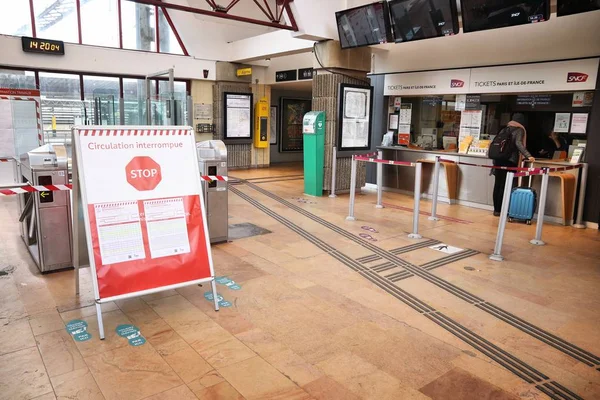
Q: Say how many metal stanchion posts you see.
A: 8